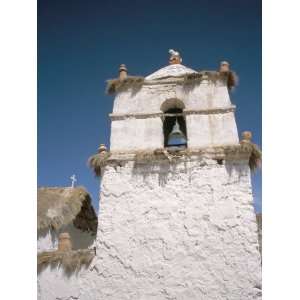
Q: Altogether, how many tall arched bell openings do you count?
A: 1